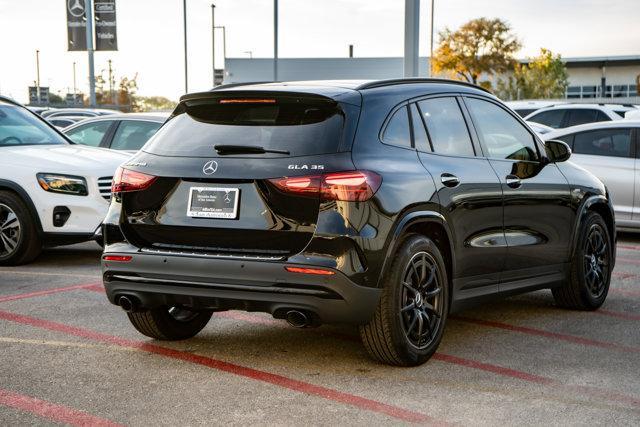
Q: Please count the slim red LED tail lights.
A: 2